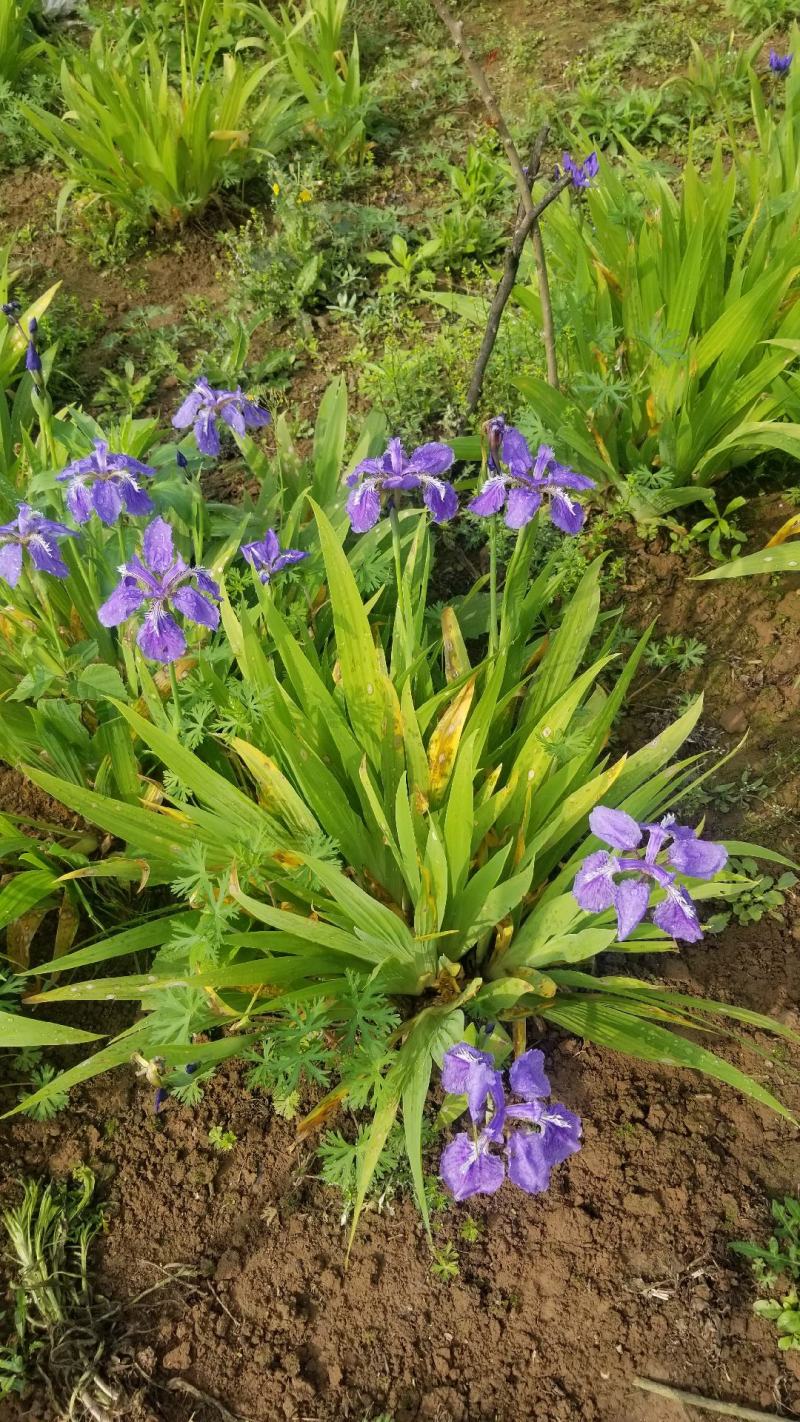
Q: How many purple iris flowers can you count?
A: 11